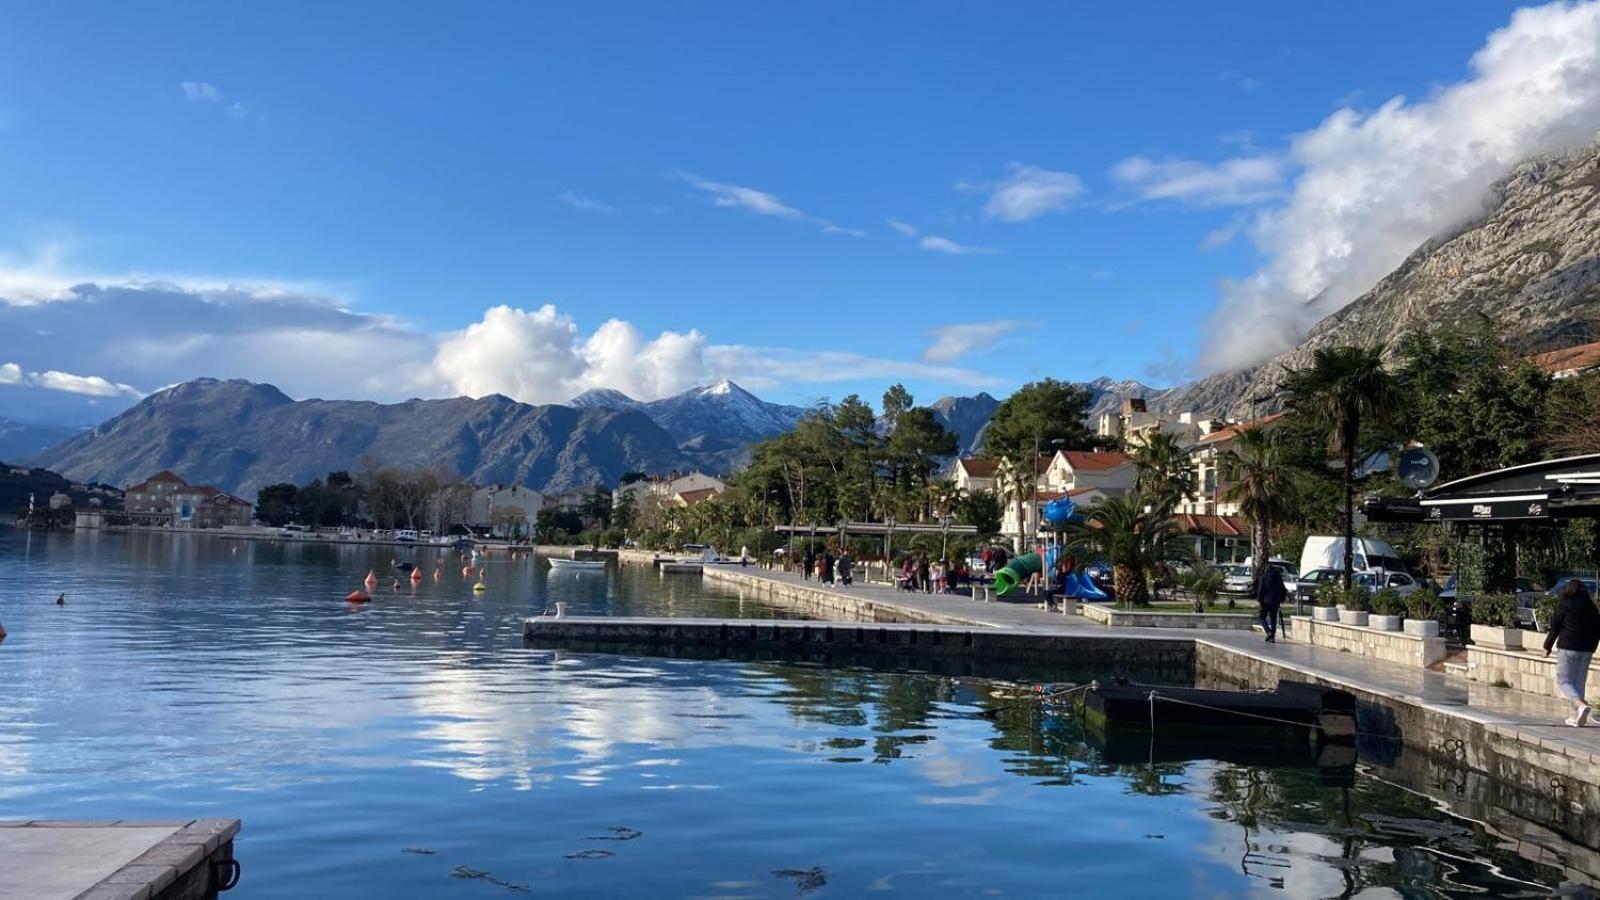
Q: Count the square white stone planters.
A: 4